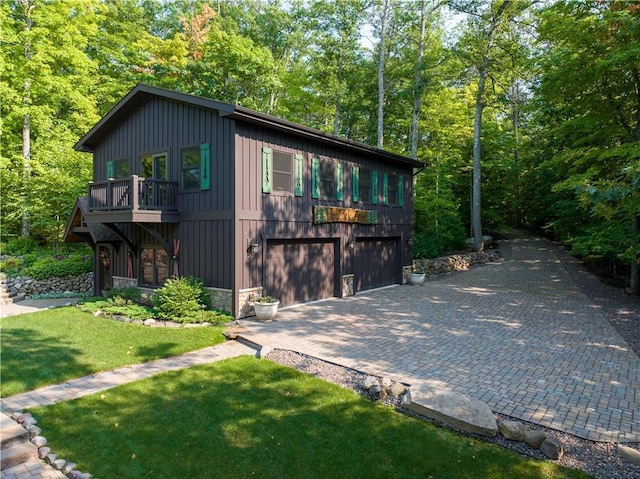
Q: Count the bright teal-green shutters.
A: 10